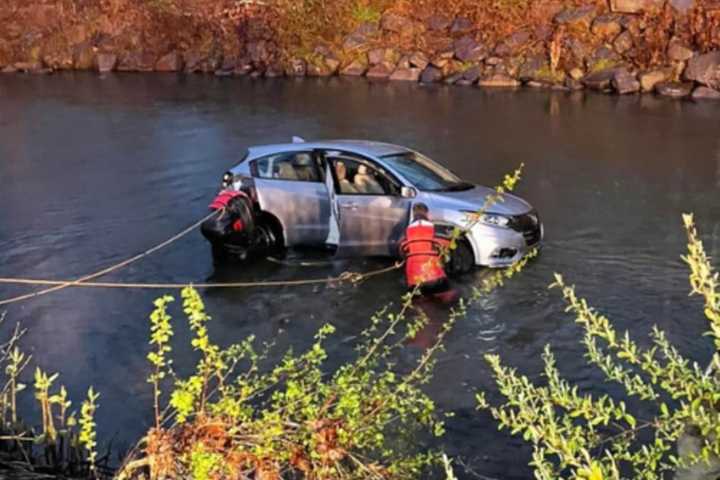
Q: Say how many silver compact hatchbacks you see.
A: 1